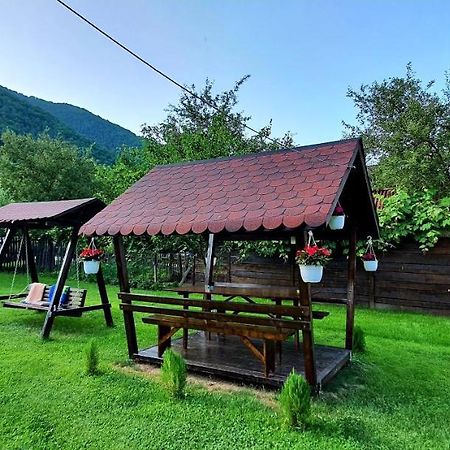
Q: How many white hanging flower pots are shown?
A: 4